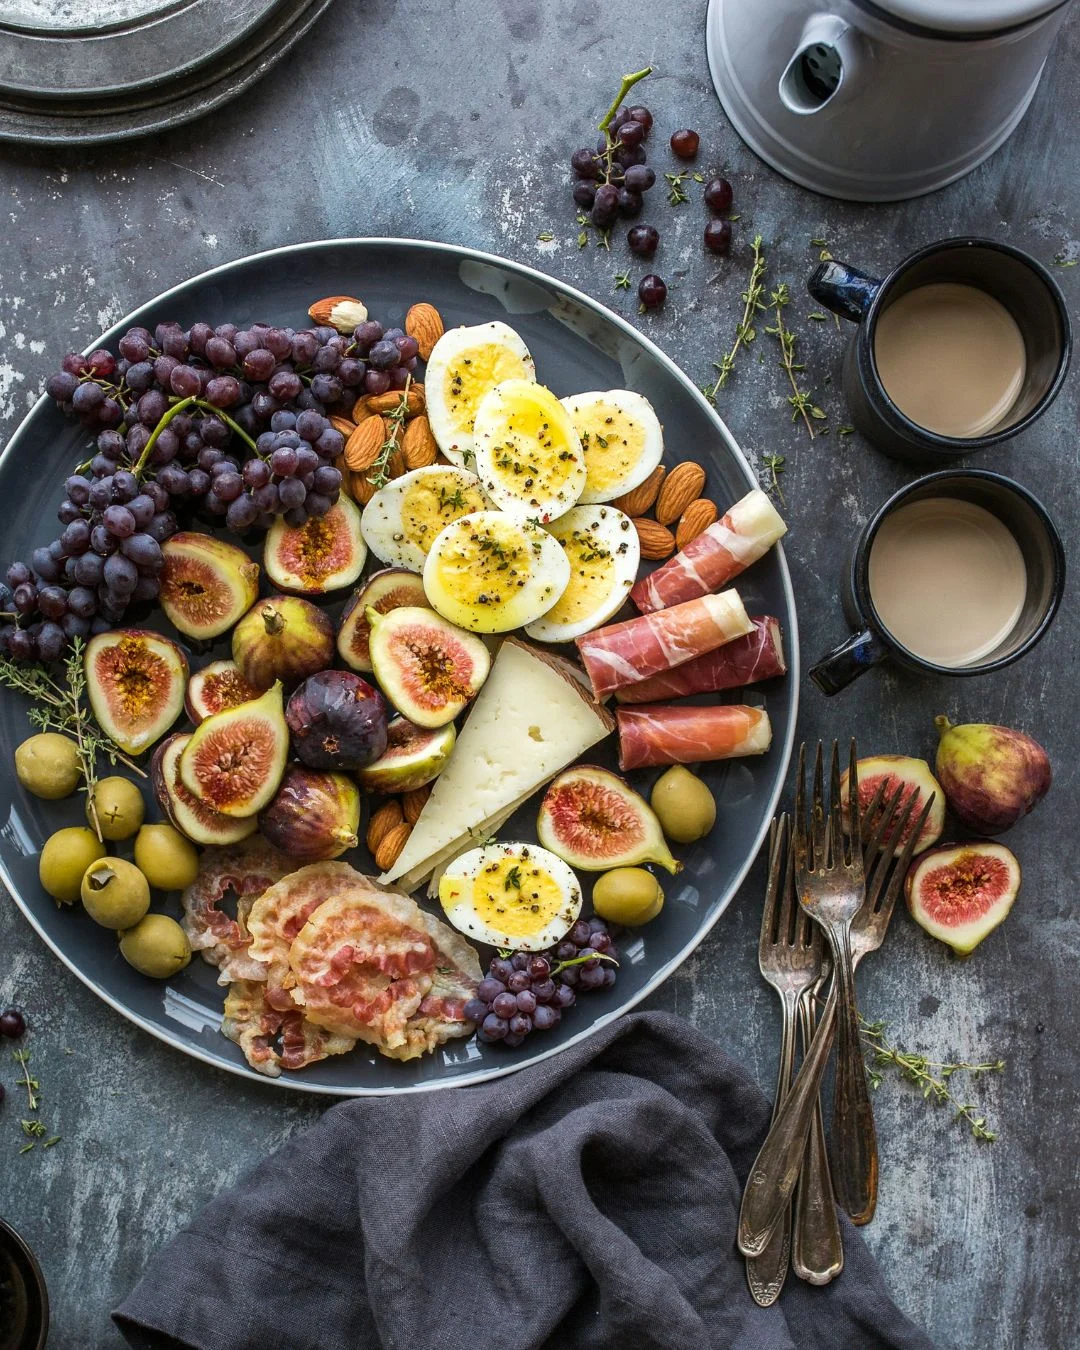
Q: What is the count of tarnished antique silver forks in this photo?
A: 4